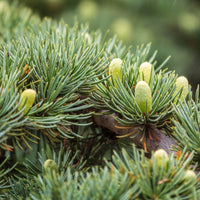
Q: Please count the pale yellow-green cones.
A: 8